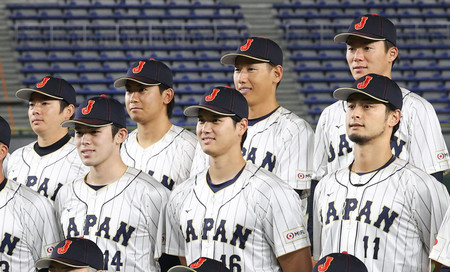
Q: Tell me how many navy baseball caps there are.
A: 11